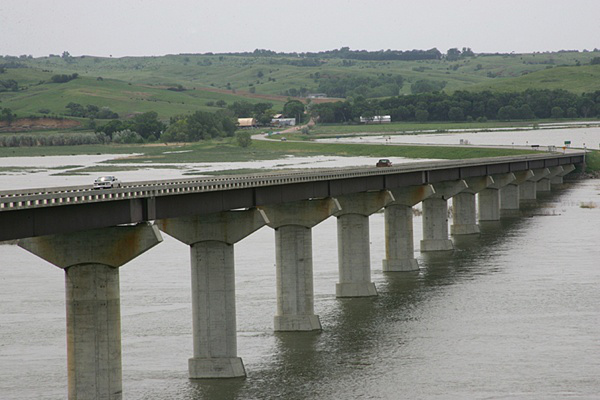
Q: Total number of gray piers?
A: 12